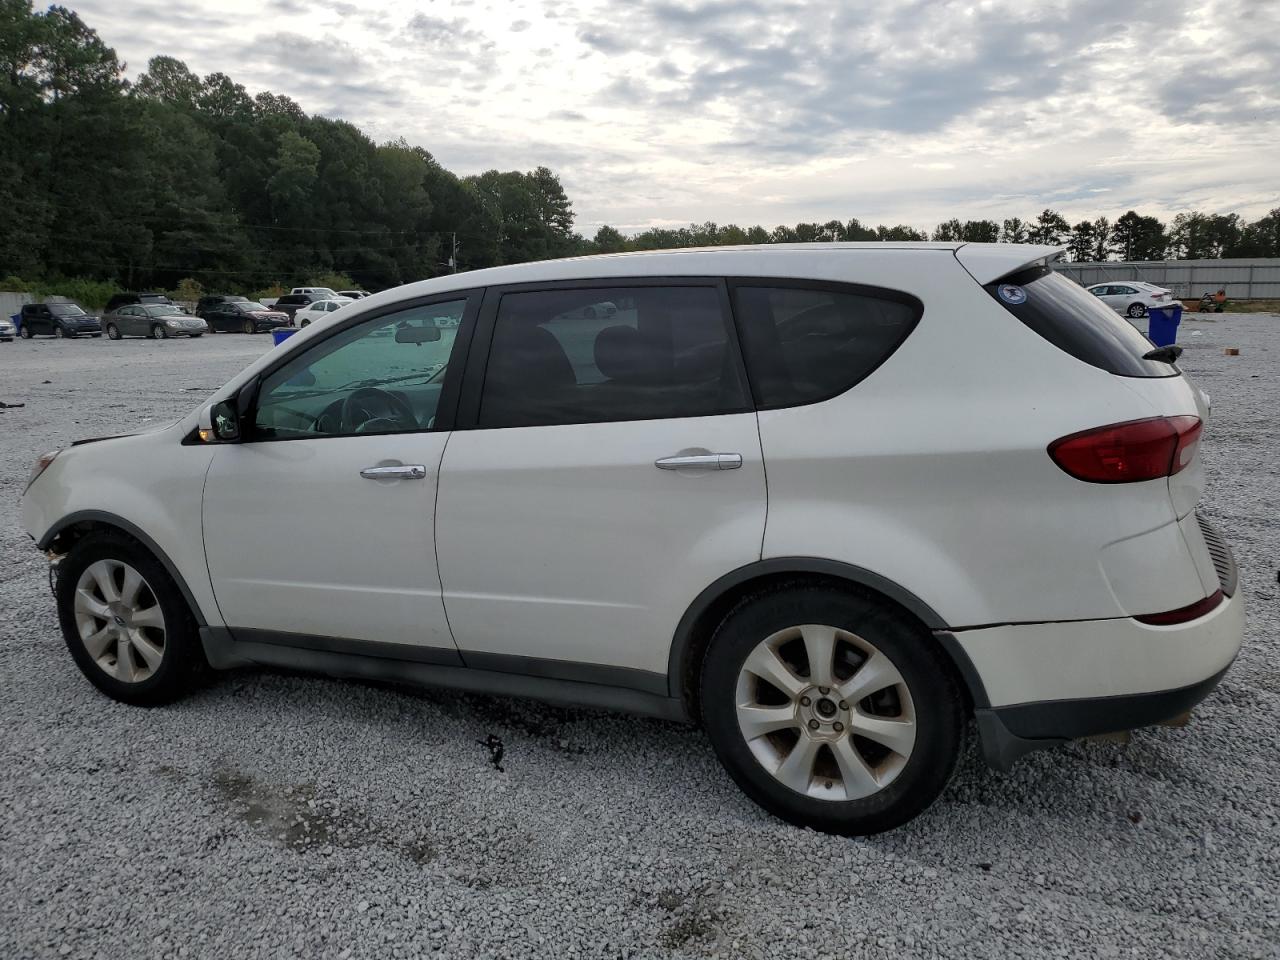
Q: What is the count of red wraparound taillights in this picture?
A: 1